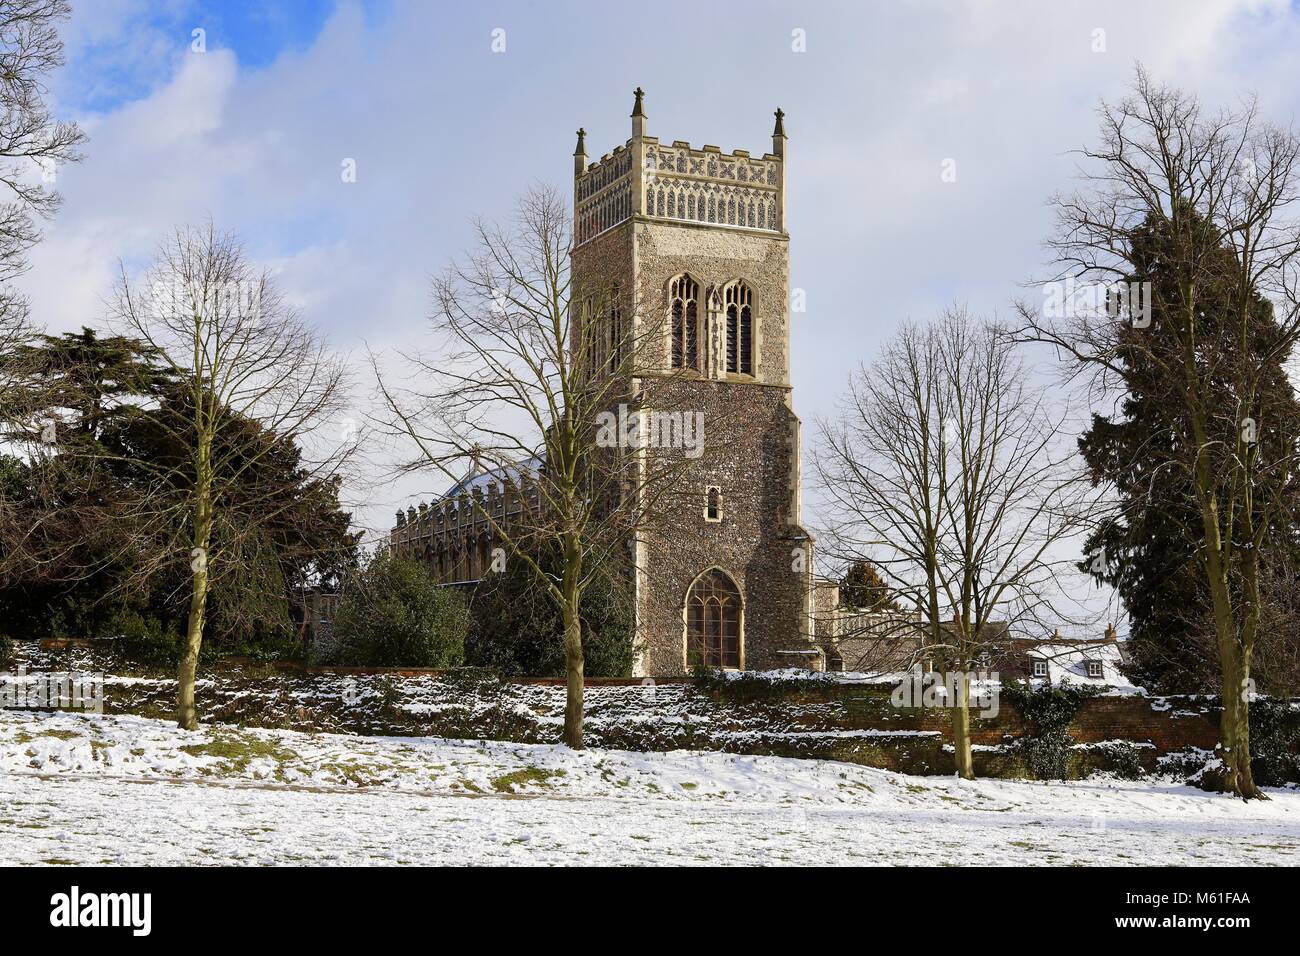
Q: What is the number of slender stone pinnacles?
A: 3